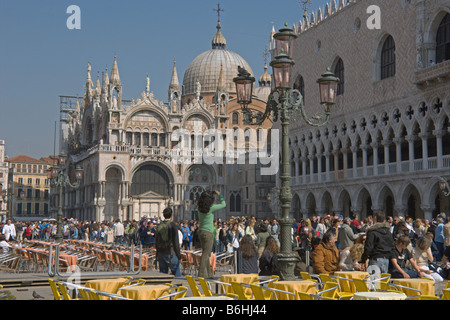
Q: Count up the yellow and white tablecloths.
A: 8